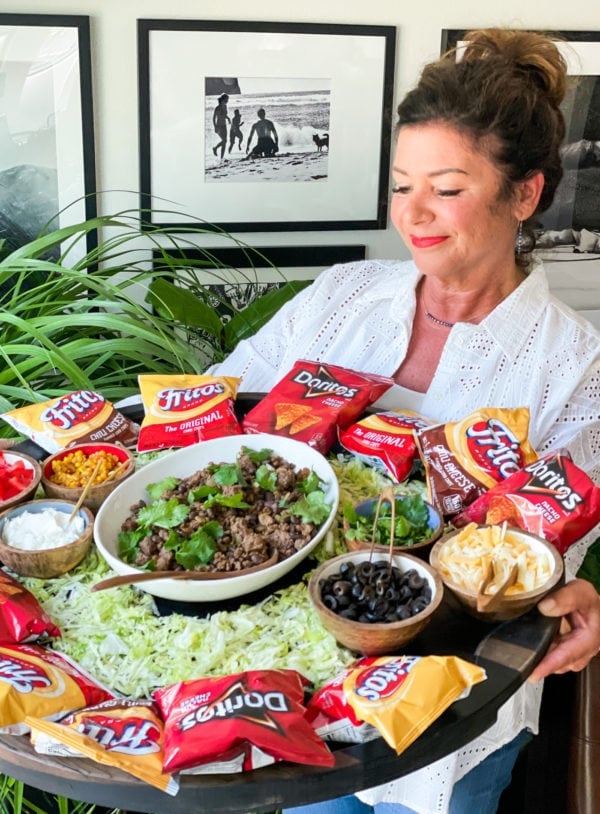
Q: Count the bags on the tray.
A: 11